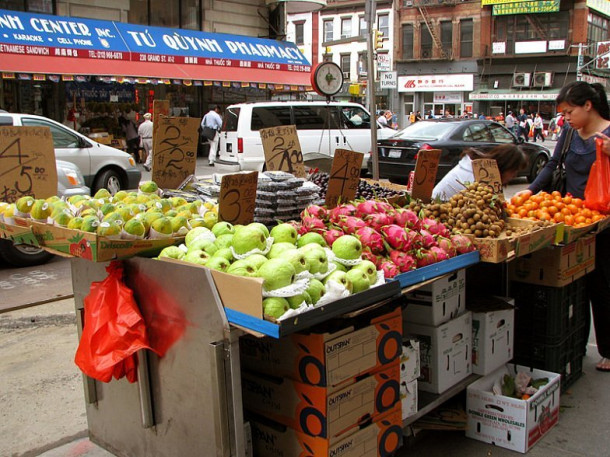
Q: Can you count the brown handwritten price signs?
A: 7